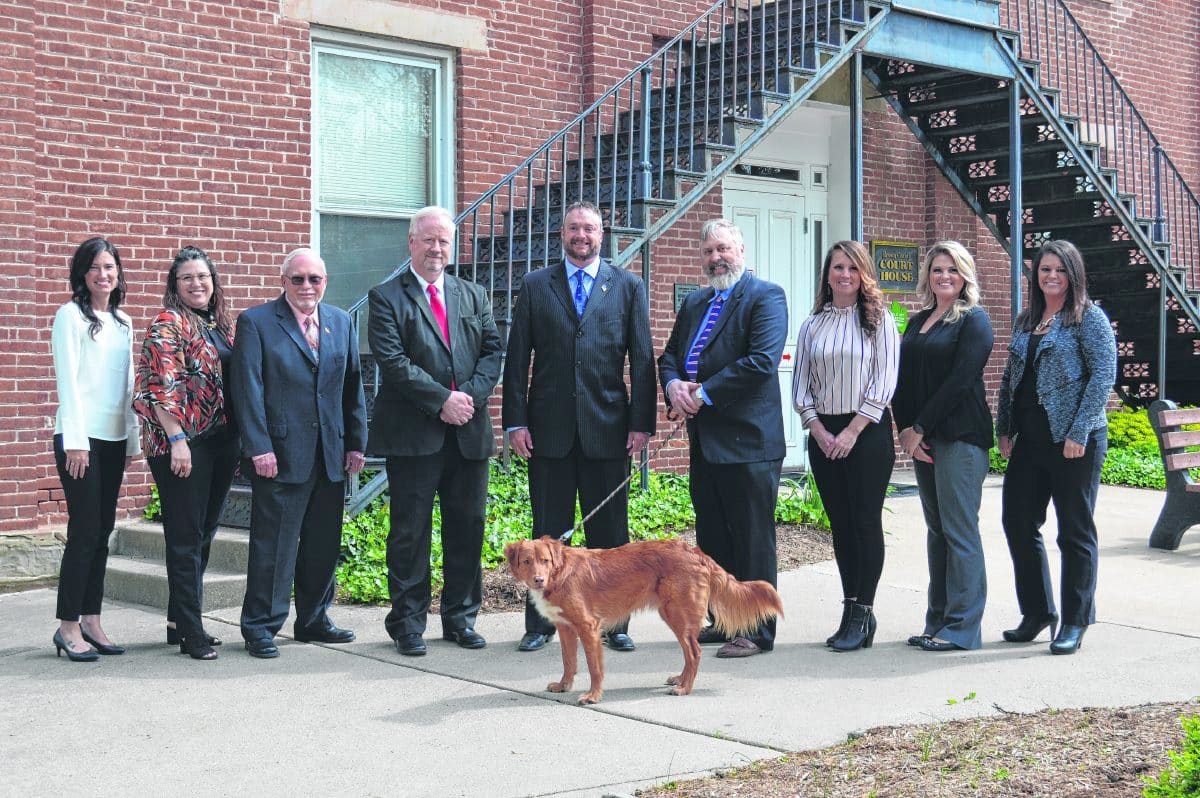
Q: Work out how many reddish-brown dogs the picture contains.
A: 1